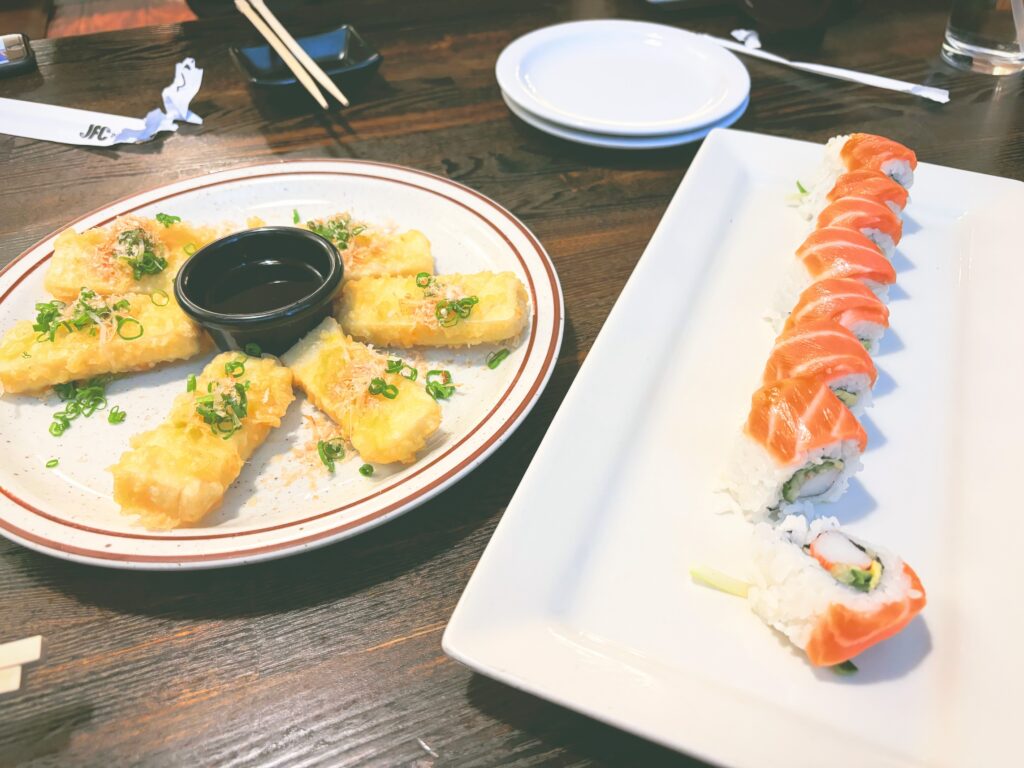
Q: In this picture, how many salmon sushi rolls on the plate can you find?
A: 8